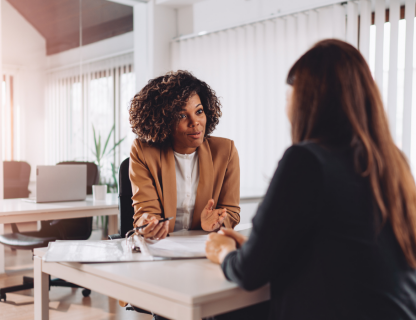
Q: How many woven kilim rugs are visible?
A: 0